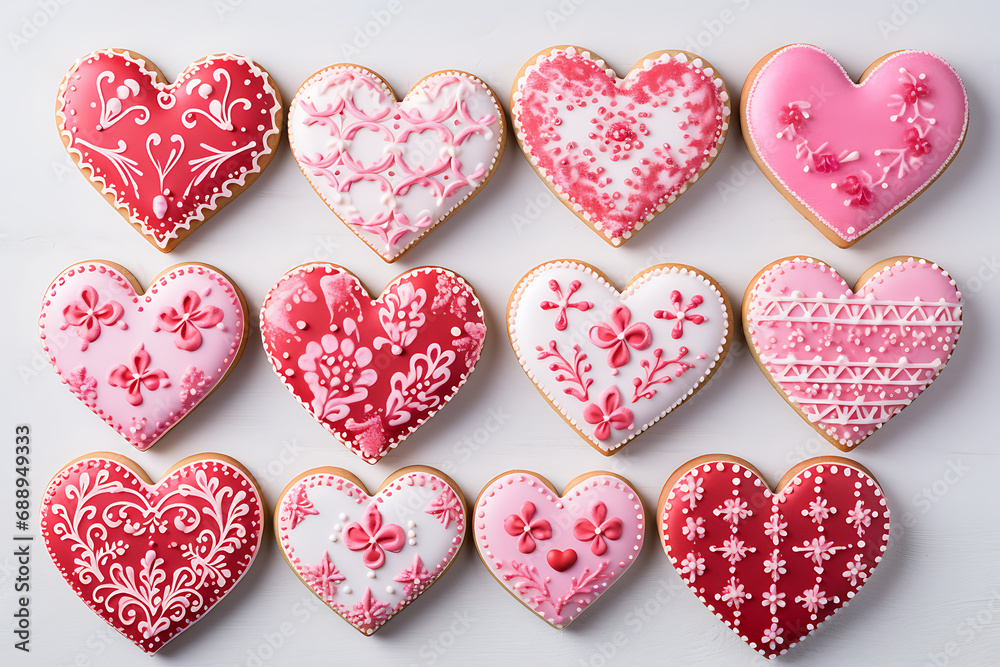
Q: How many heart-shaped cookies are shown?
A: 12